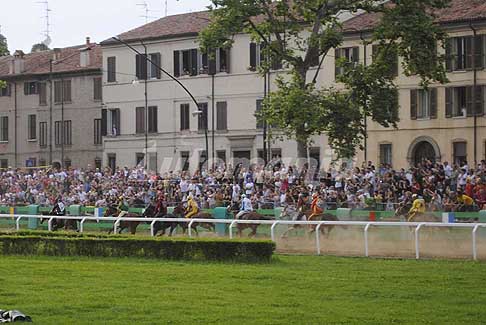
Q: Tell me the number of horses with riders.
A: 8